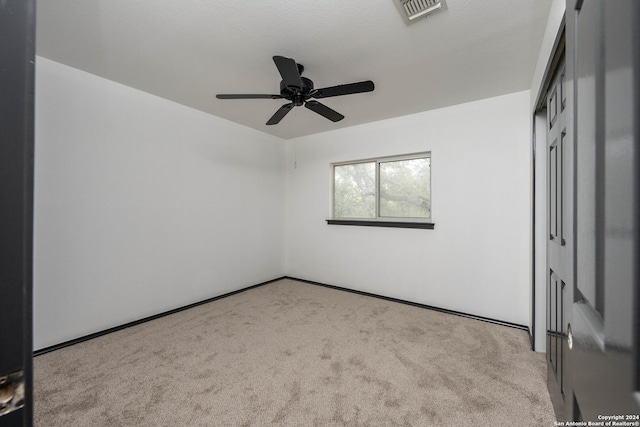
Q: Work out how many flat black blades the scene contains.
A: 5